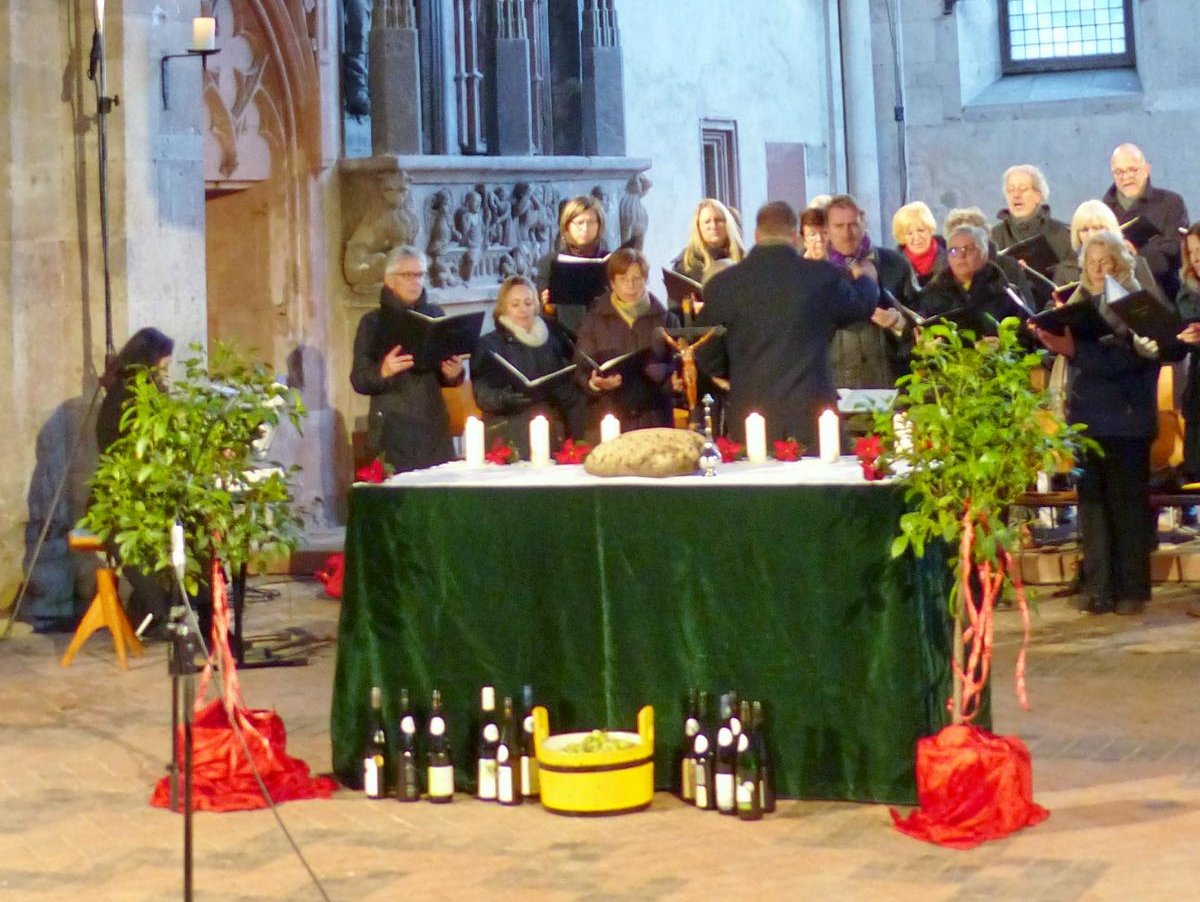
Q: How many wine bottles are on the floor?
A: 12